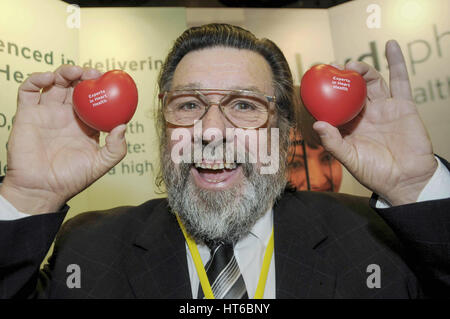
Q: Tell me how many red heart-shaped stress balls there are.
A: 2